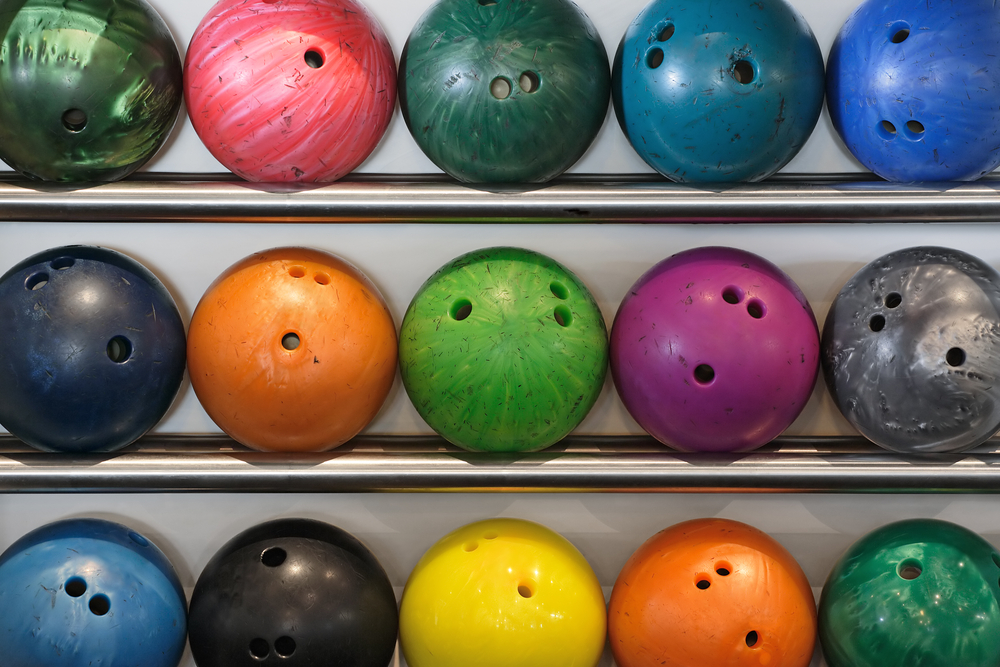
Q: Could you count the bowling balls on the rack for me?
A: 15